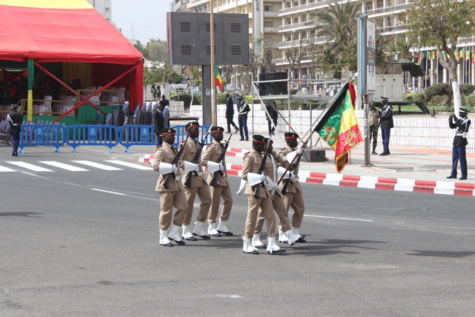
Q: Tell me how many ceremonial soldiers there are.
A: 6